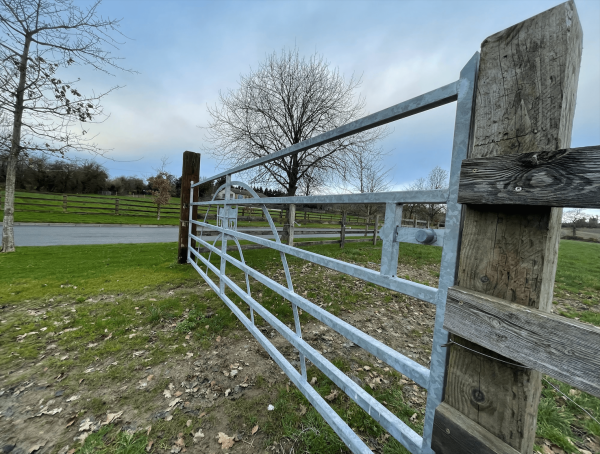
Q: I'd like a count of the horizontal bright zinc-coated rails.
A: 6